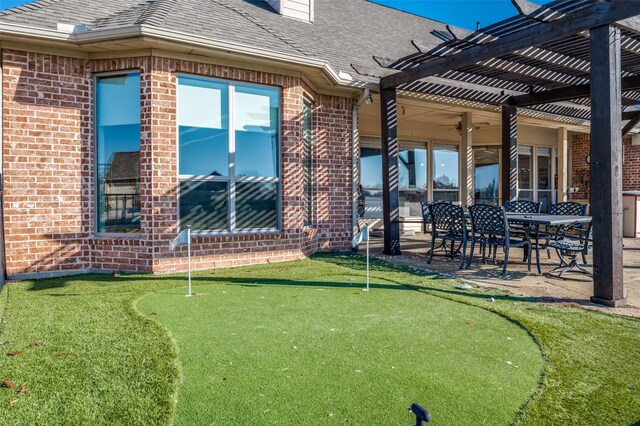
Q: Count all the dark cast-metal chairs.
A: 6